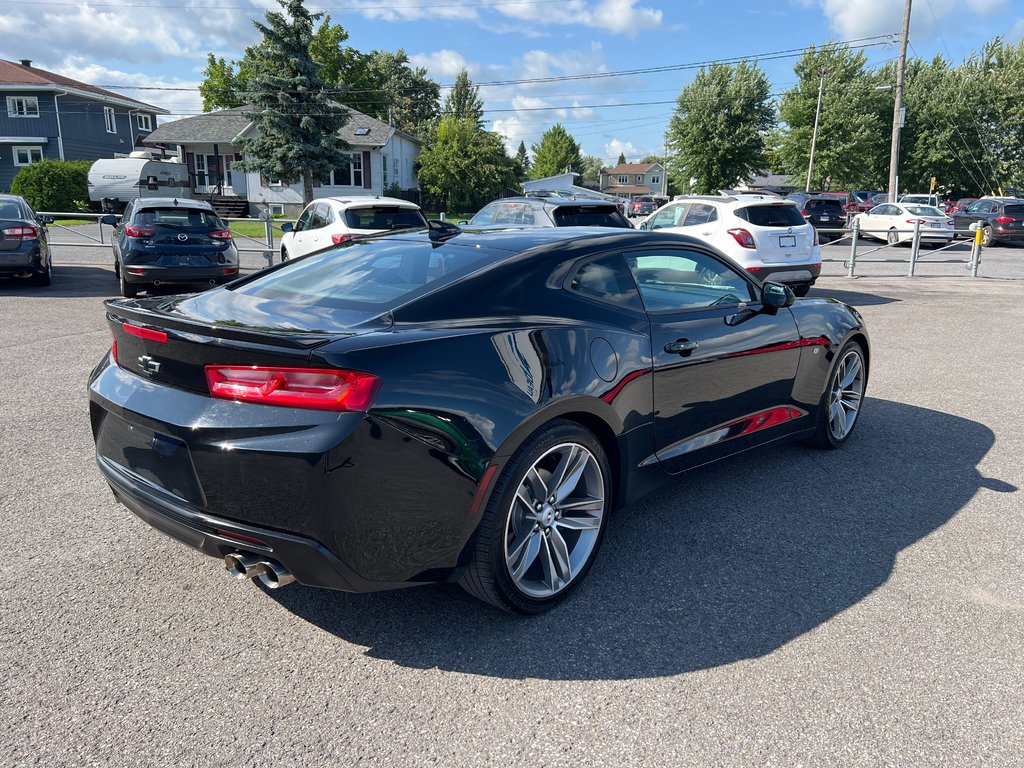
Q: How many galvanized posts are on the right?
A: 3